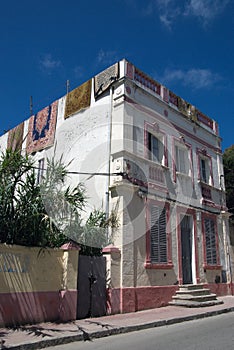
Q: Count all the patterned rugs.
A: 4